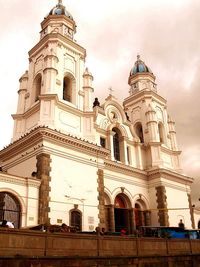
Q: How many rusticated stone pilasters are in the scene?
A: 4